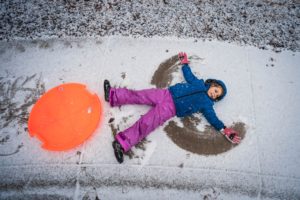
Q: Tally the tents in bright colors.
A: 0